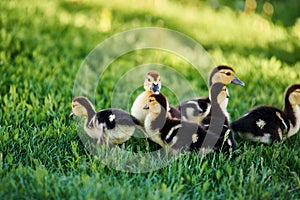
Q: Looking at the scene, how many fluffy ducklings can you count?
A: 6